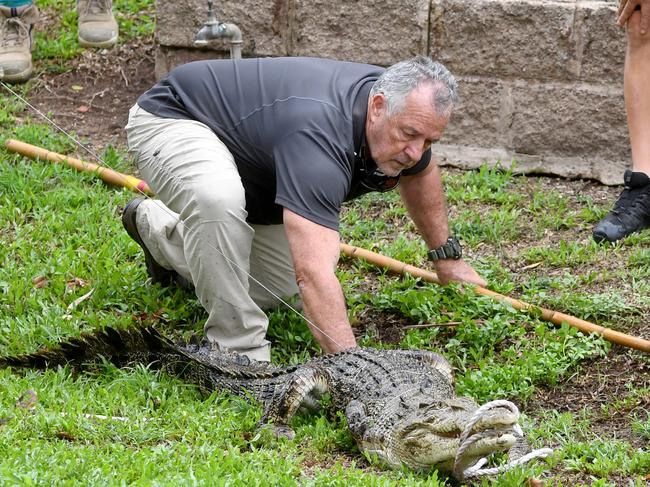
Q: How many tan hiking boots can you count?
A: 2